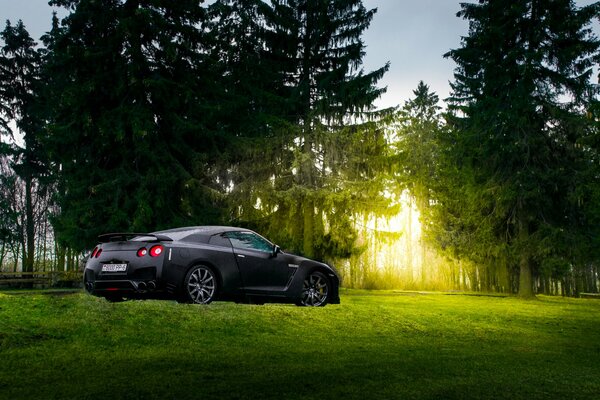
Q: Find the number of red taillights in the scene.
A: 4